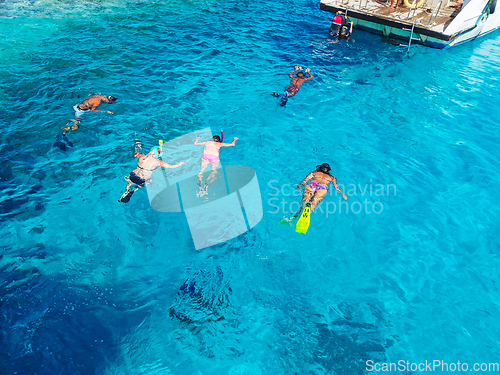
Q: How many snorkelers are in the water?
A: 5